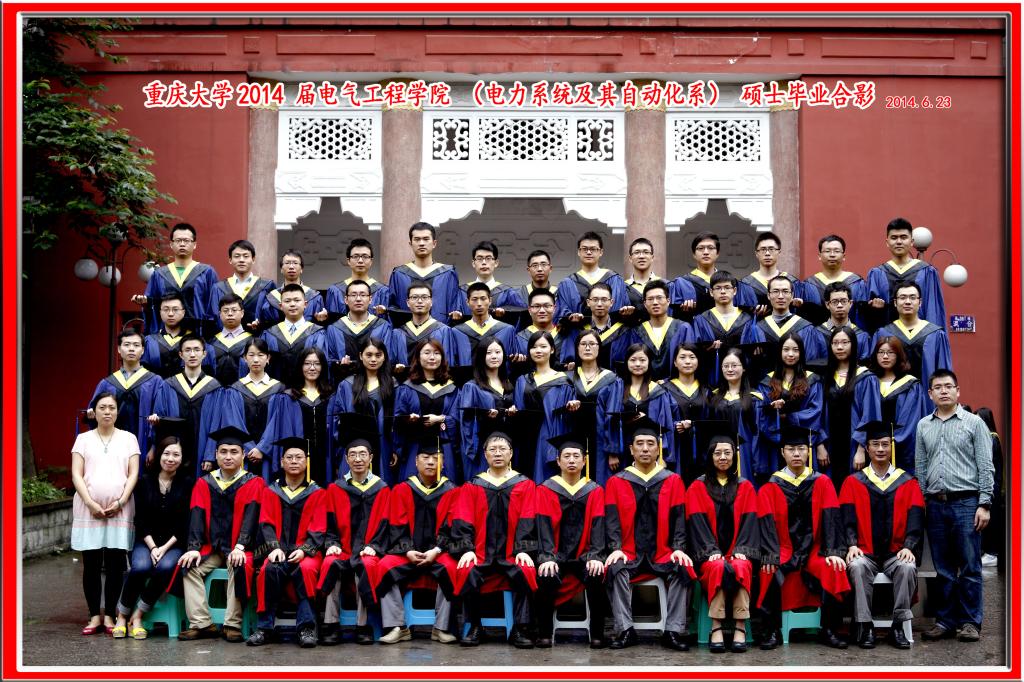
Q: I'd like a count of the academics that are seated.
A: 10